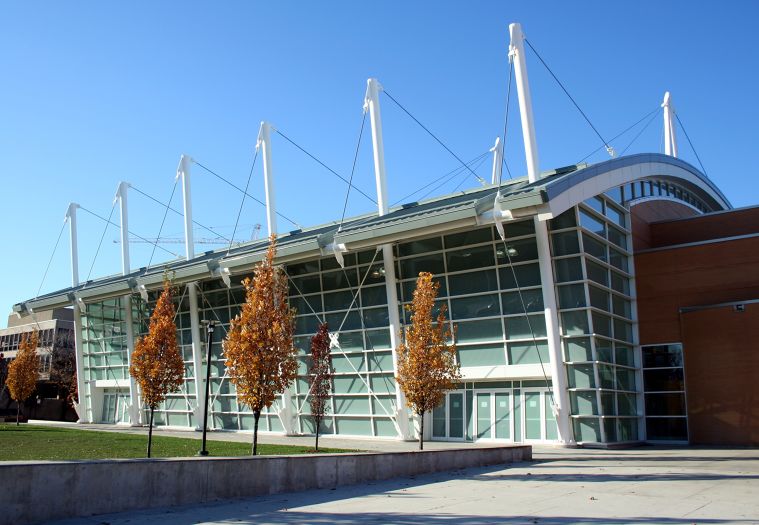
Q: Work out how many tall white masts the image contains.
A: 8